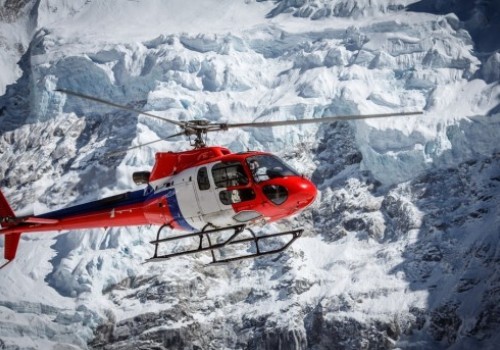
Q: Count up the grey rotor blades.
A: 3